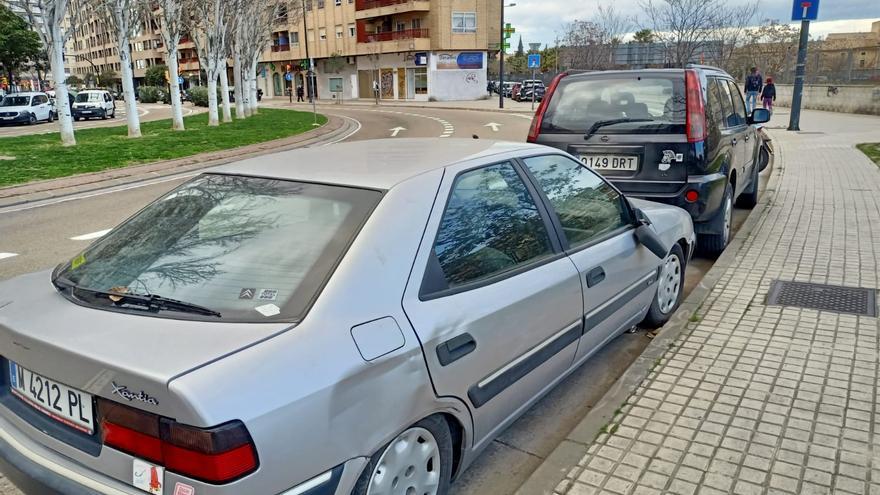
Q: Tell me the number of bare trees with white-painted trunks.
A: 8